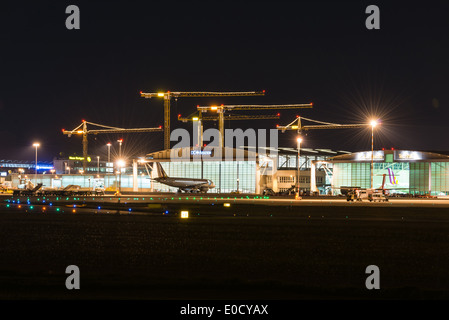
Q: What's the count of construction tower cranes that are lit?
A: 5